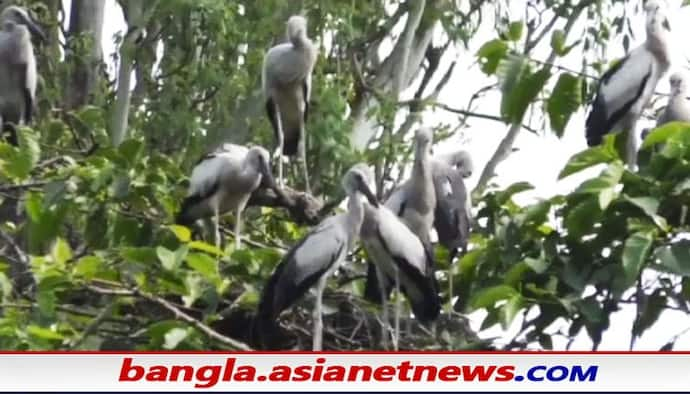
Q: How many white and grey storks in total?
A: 9